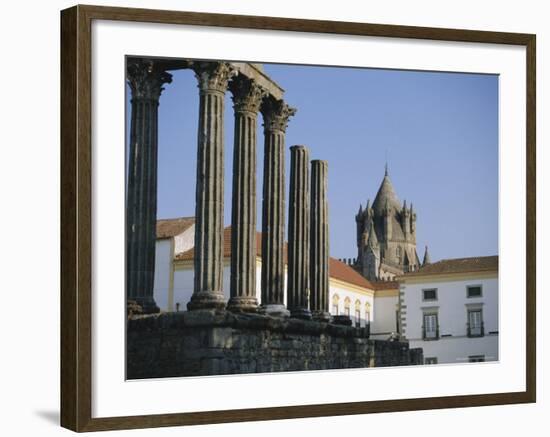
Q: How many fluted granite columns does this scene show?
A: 6